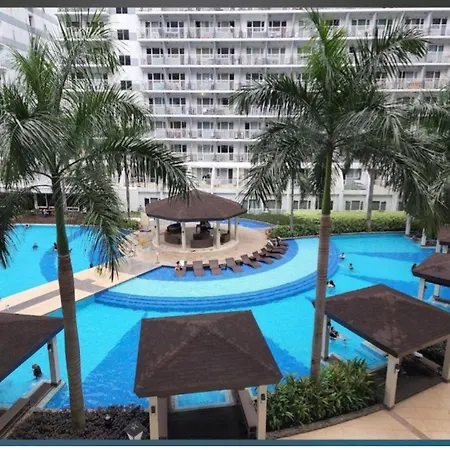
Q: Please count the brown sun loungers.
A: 10